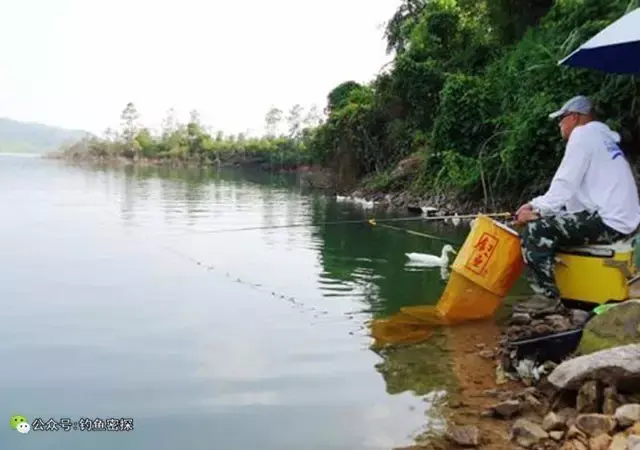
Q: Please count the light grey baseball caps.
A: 1